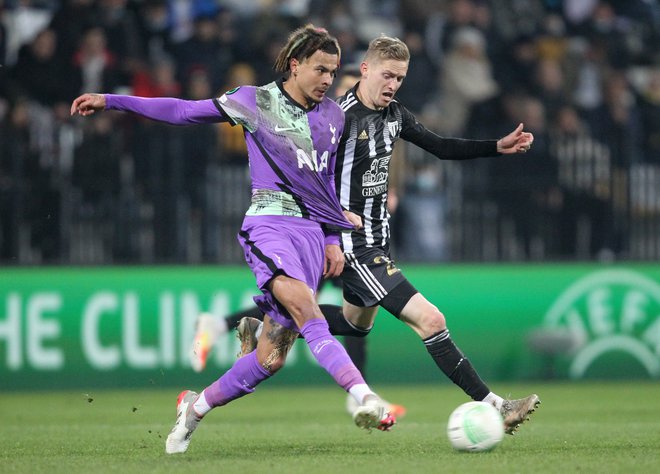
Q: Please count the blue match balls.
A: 0